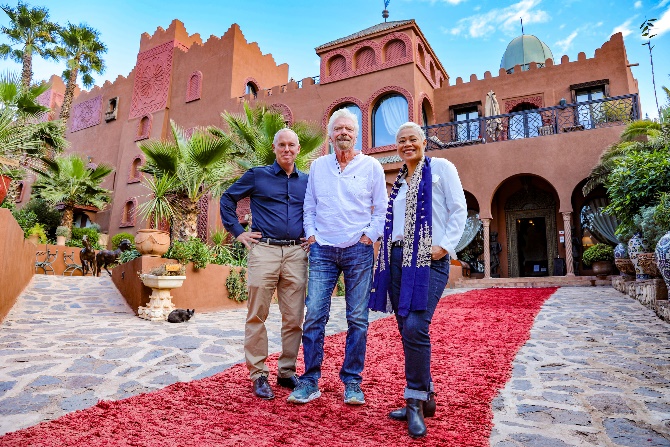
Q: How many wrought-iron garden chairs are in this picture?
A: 2